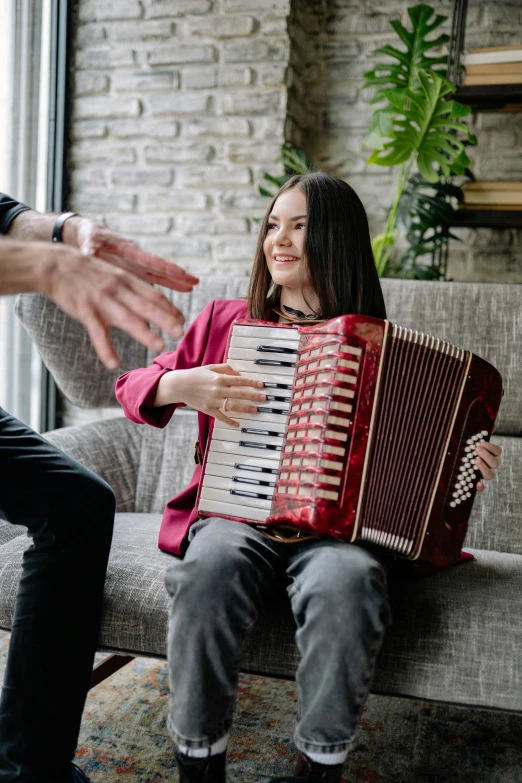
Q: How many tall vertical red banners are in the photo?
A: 0